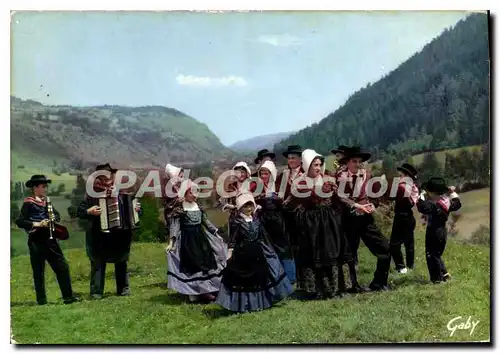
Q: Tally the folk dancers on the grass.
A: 12